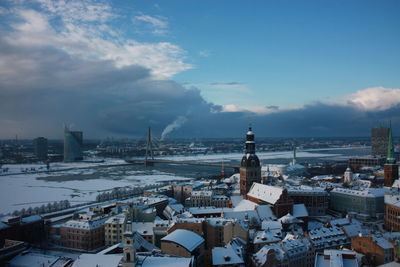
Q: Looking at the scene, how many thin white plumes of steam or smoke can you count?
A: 1